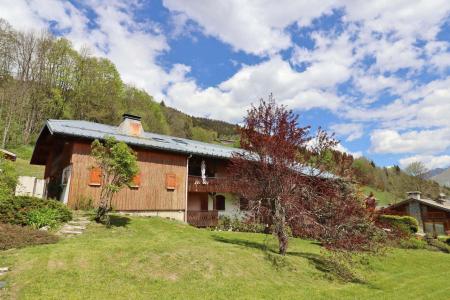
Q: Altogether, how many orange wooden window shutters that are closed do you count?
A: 3